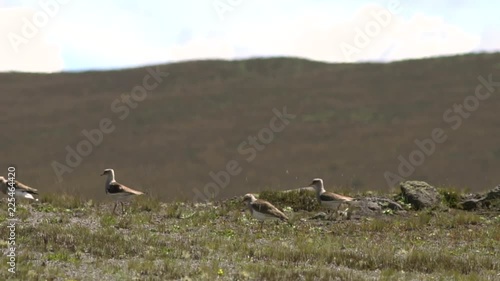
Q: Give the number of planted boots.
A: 0